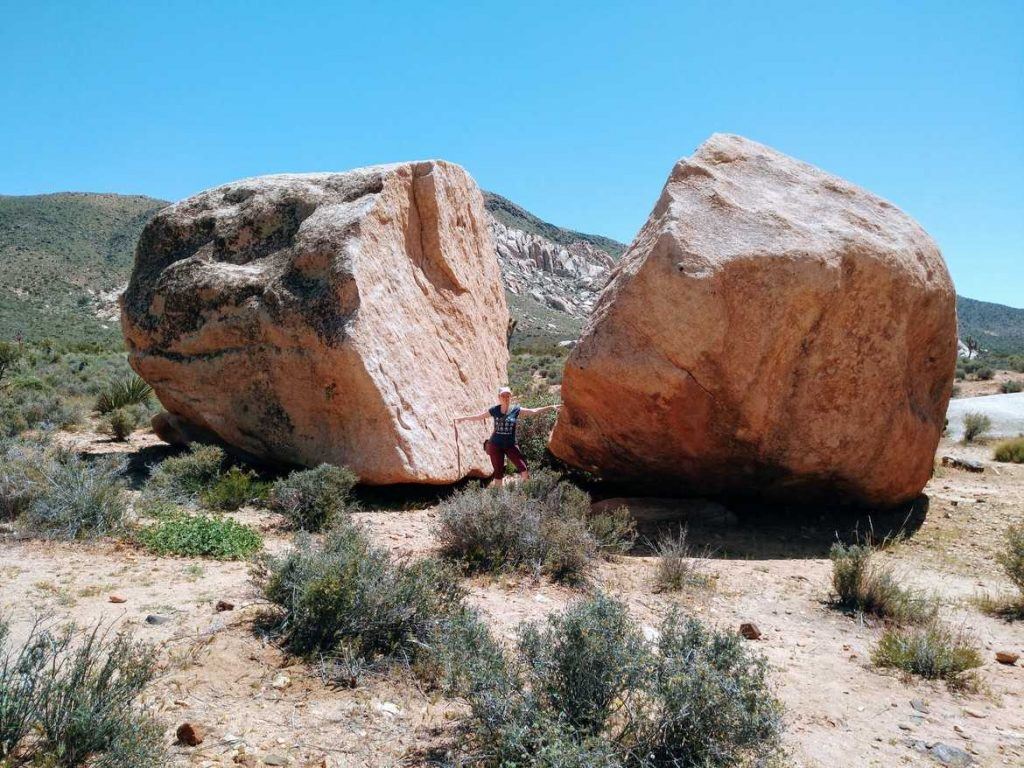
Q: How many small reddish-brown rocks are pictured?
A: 5